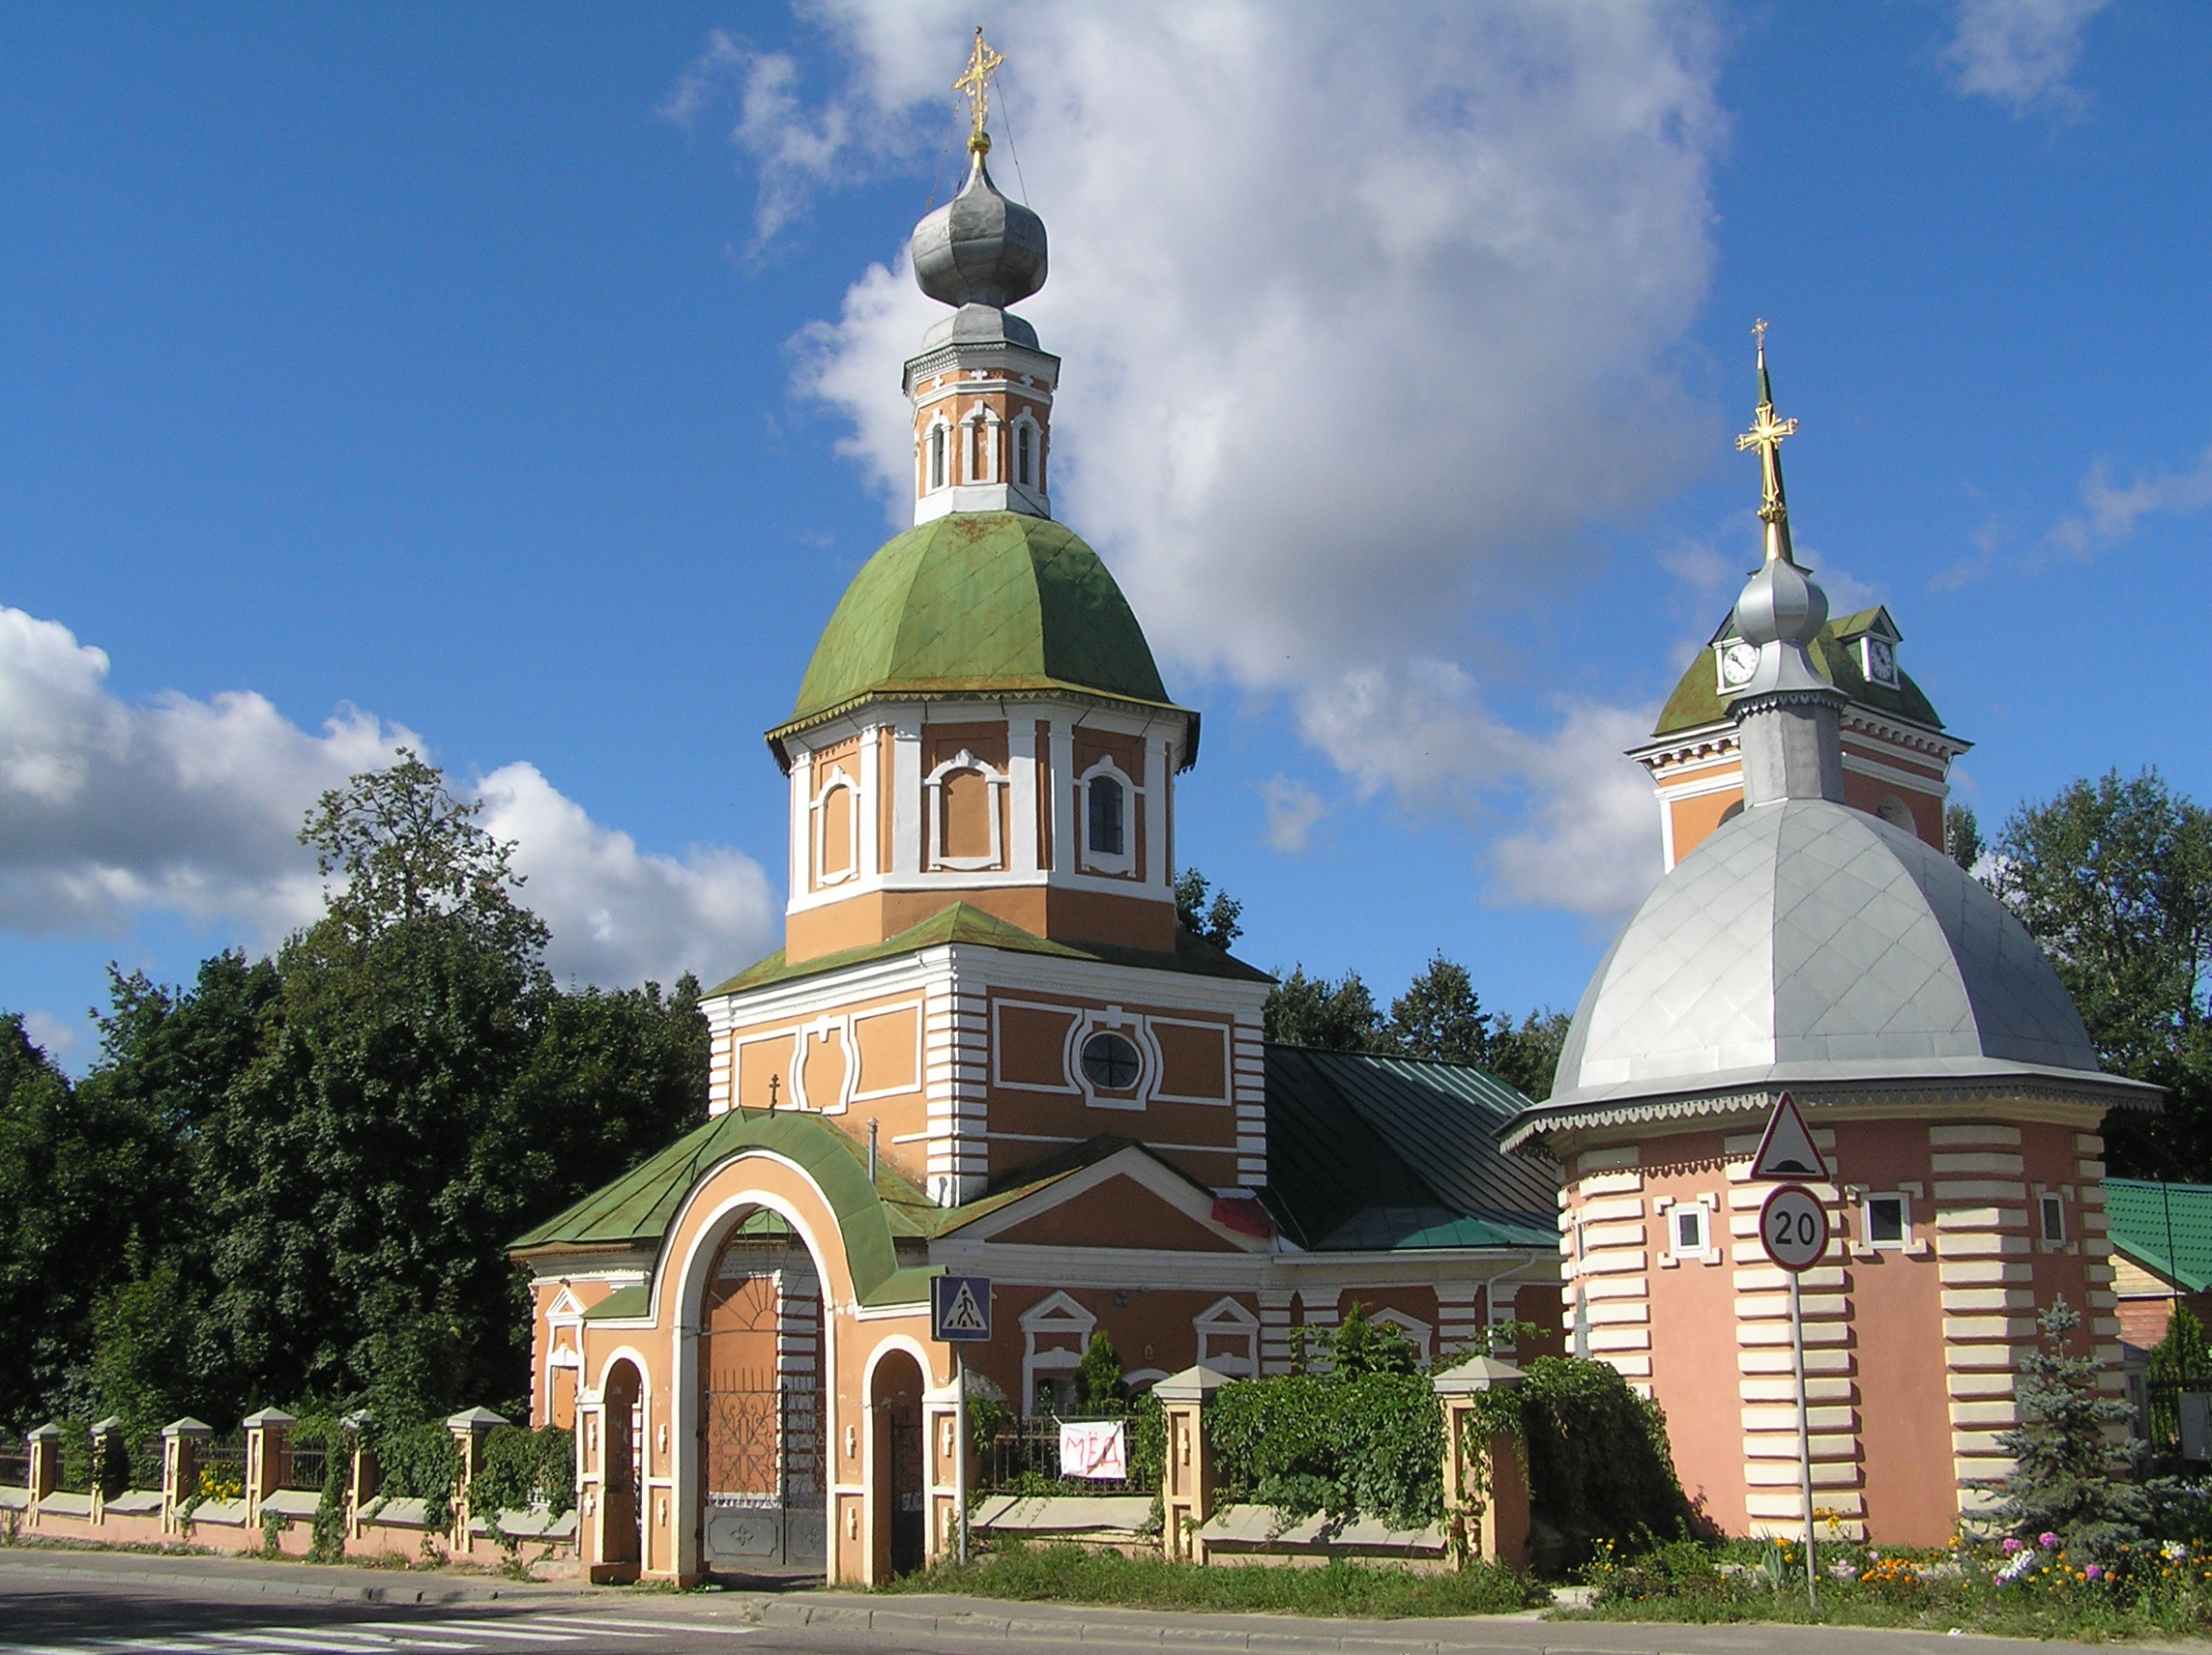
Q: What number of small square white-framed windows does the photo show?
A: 3